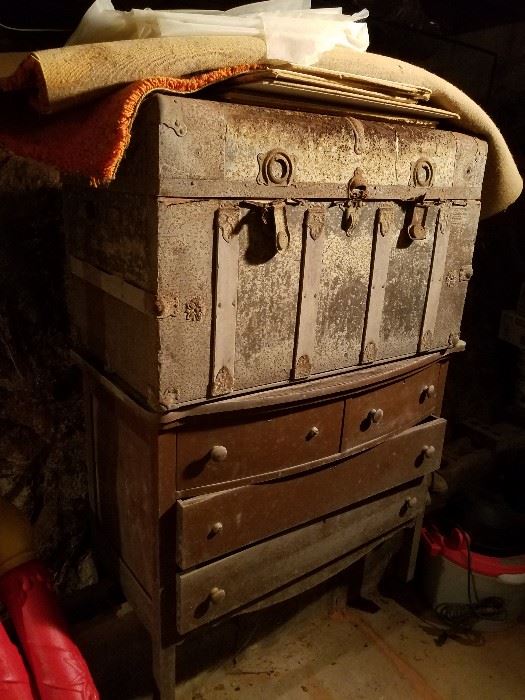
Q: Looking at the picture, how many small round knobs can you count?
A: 8